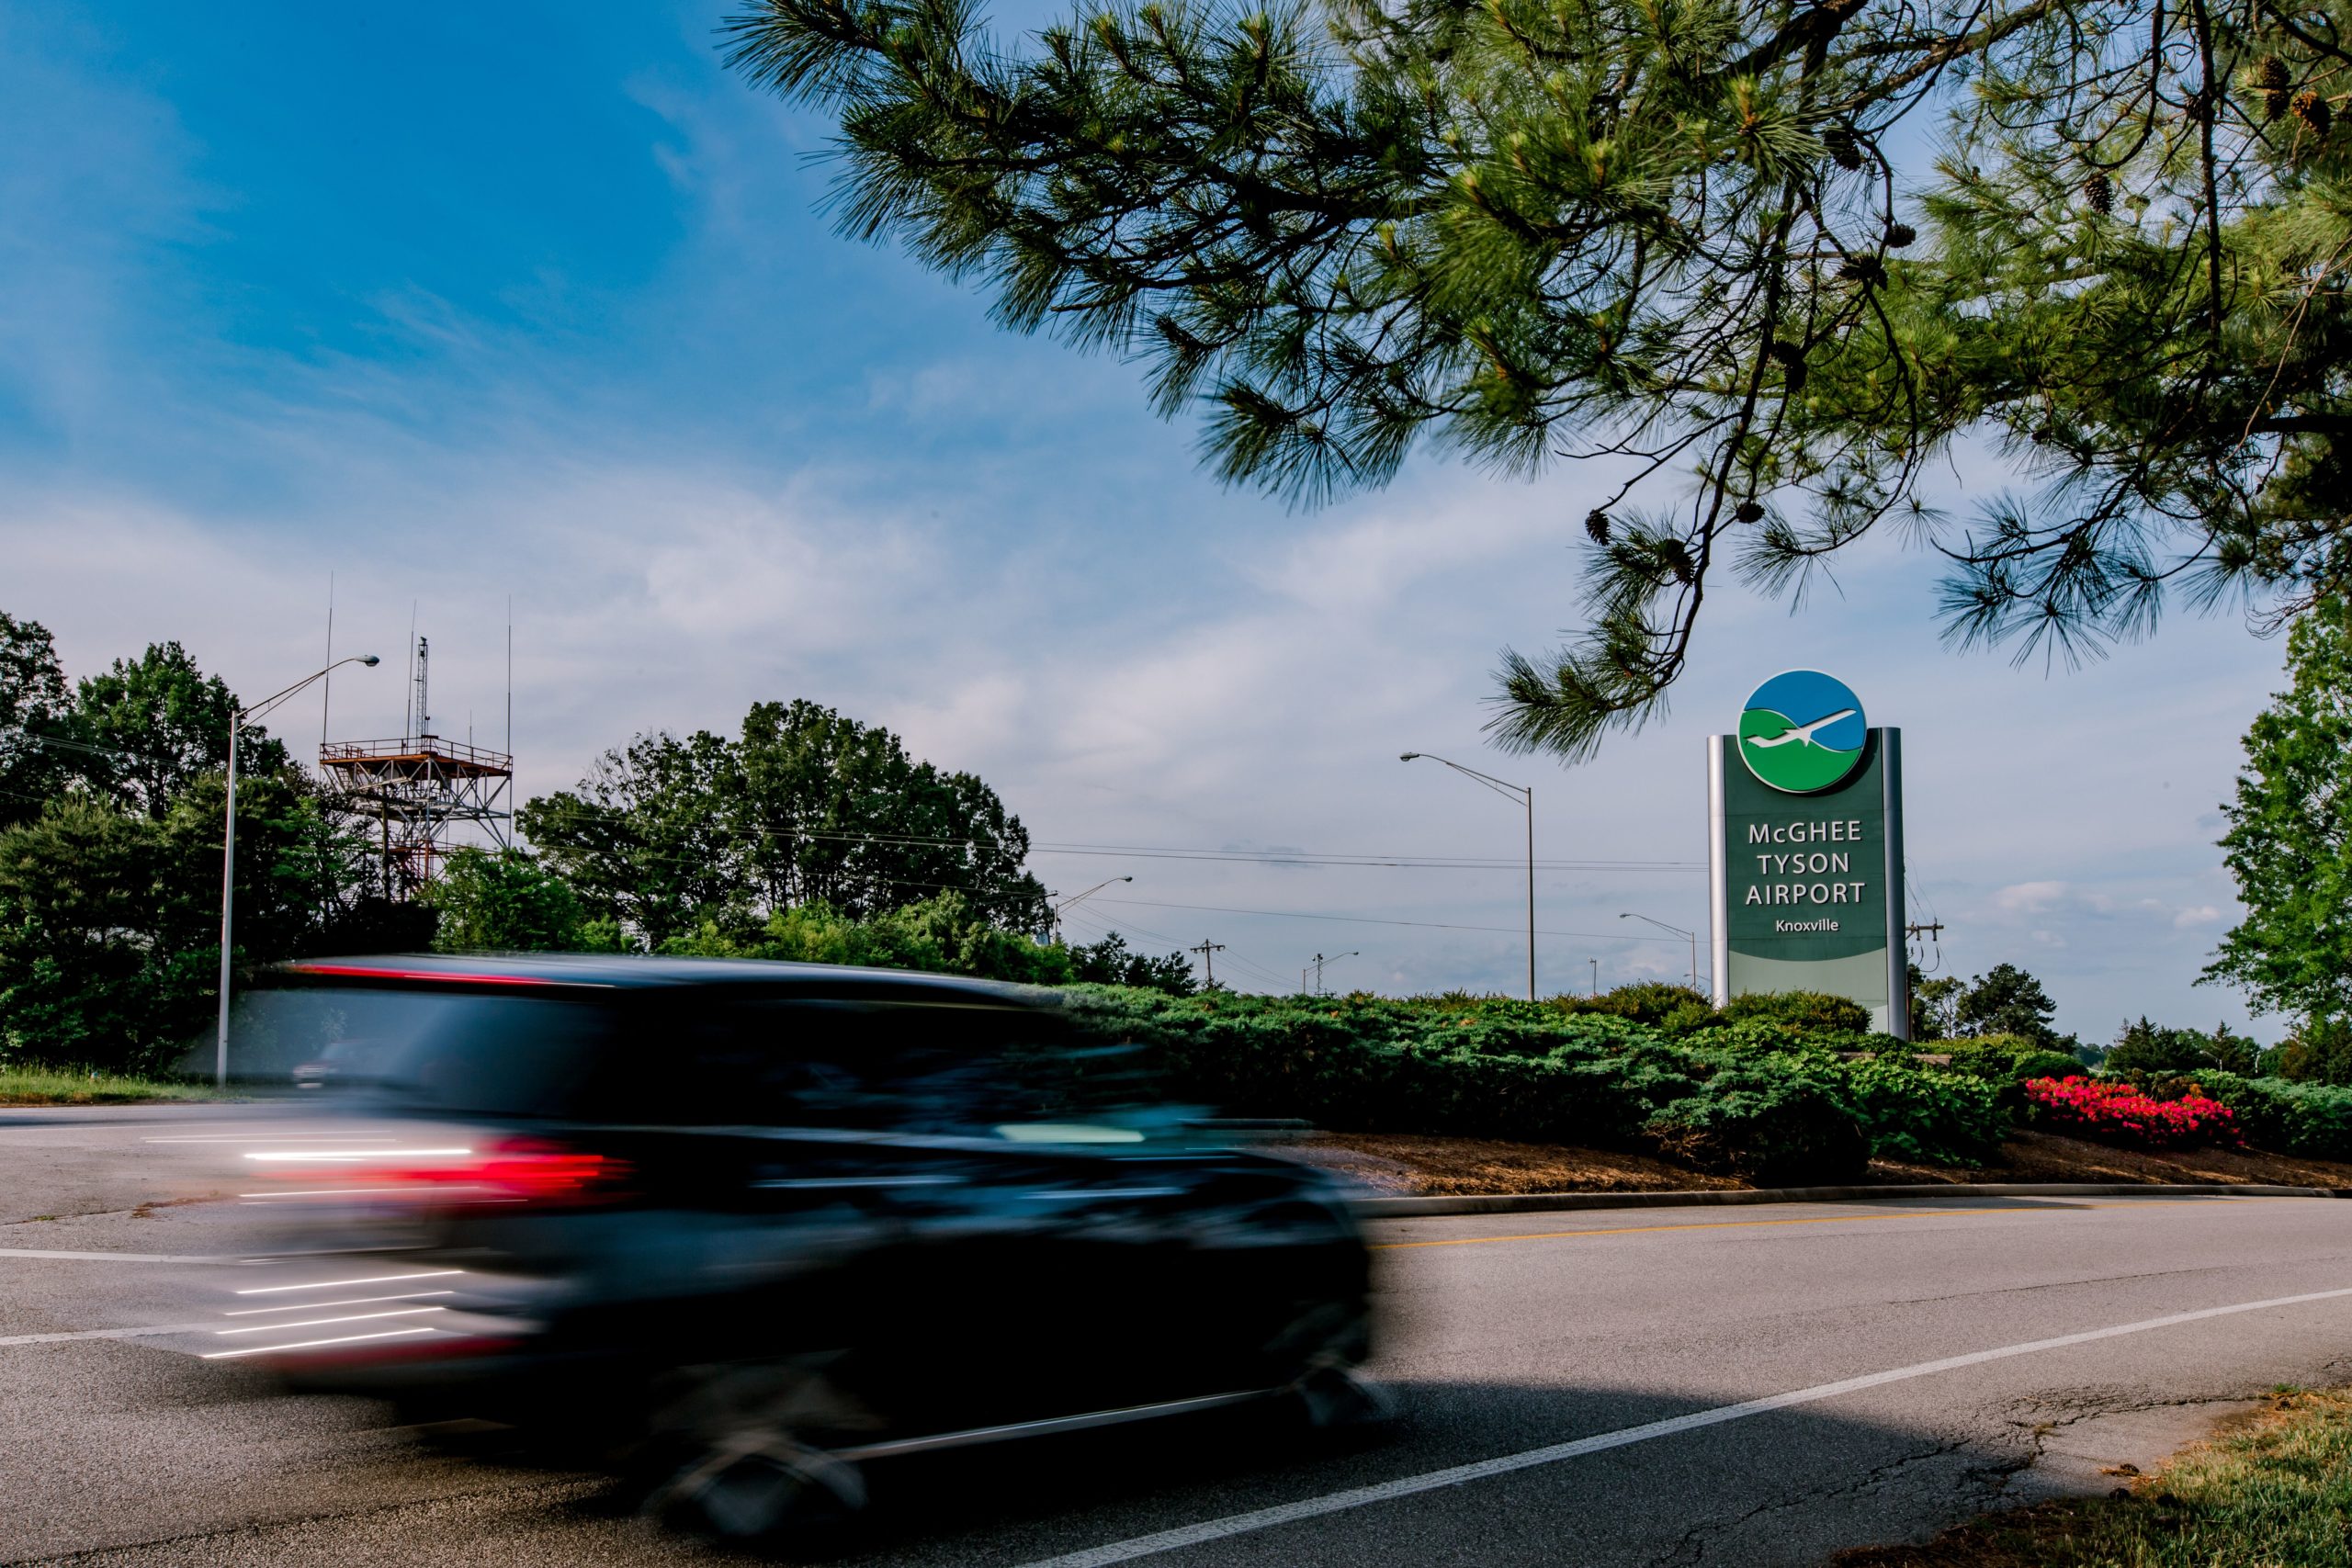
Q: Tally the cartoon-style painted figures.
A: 0